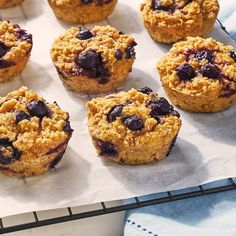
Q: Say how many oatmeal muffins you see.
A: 8